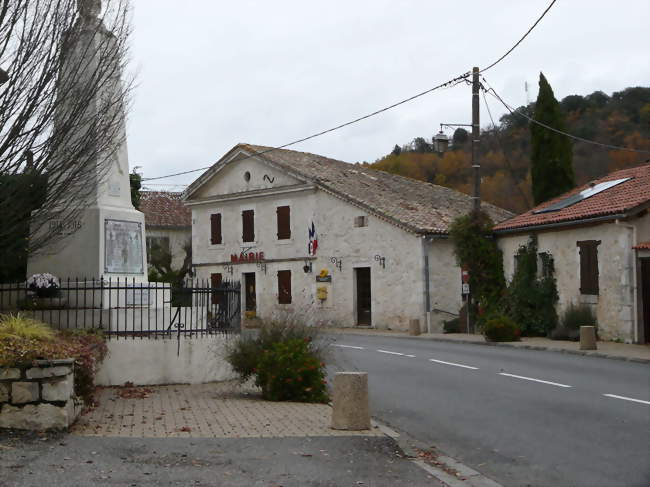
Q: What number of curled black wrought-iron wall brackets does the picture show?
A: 4